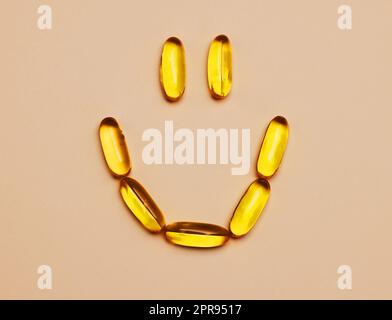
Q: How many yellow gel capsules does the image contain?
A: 7